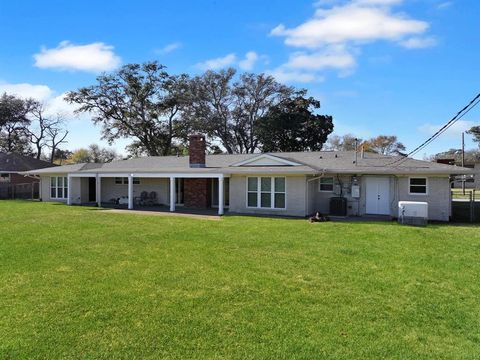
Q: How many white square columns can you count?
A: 5